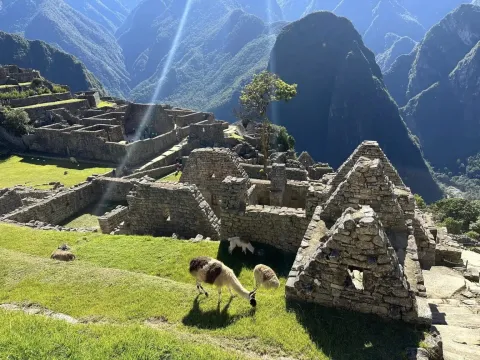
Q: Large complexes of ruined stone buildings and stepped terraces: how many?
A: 1